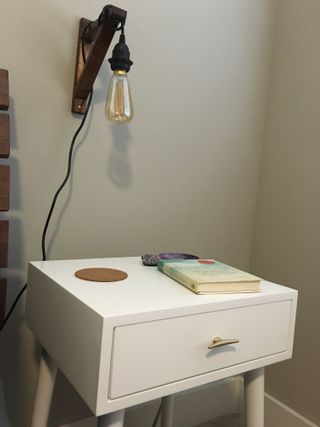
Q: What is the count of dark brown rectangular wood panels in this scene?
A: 5